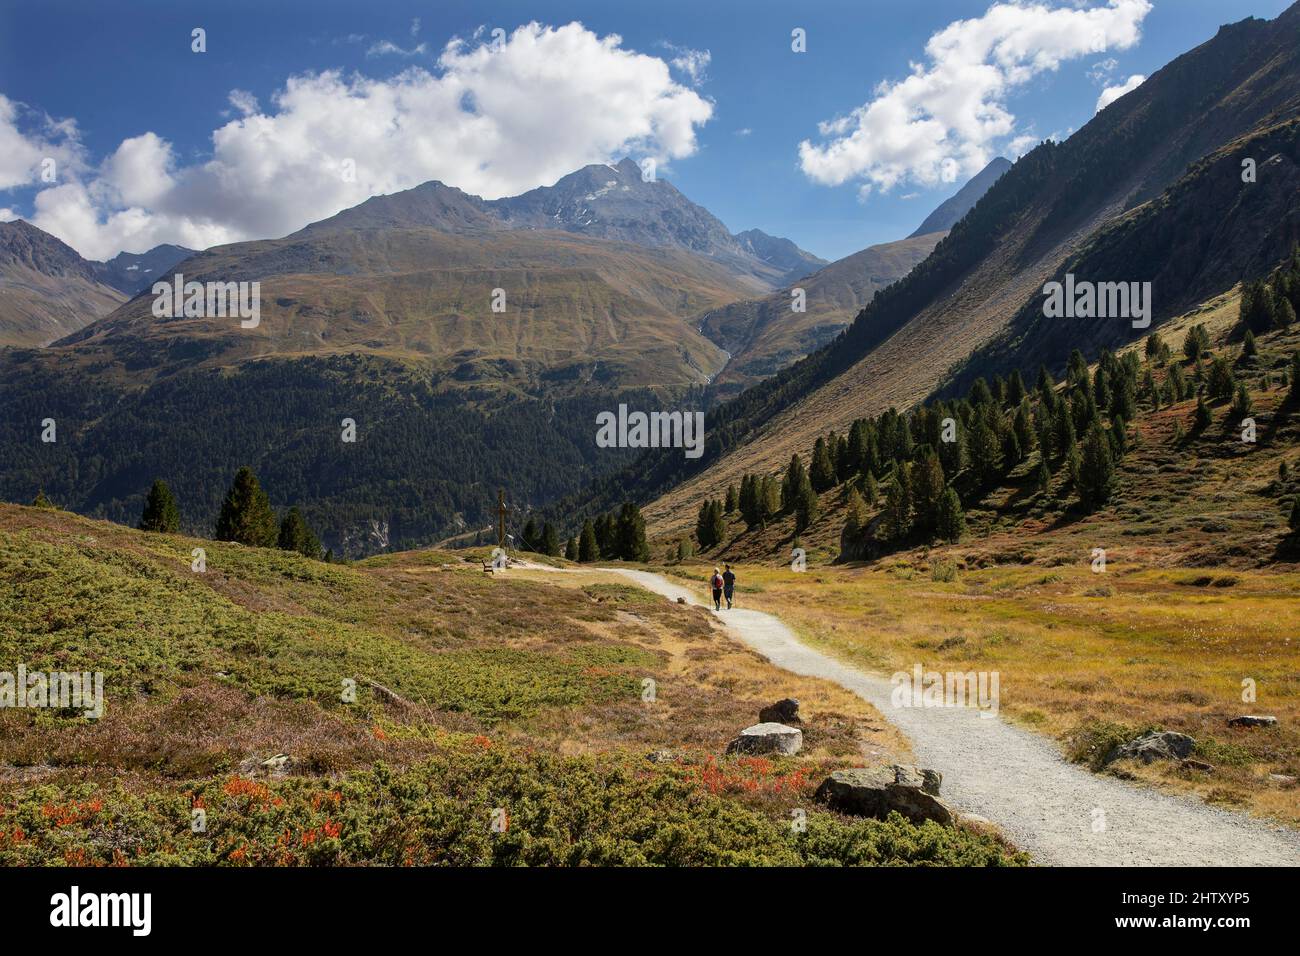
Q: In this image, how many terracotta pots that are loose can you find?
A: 0